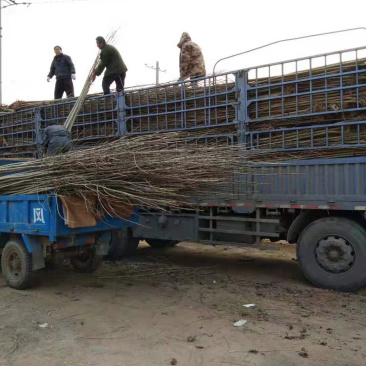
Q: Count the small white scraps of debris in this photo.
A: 3